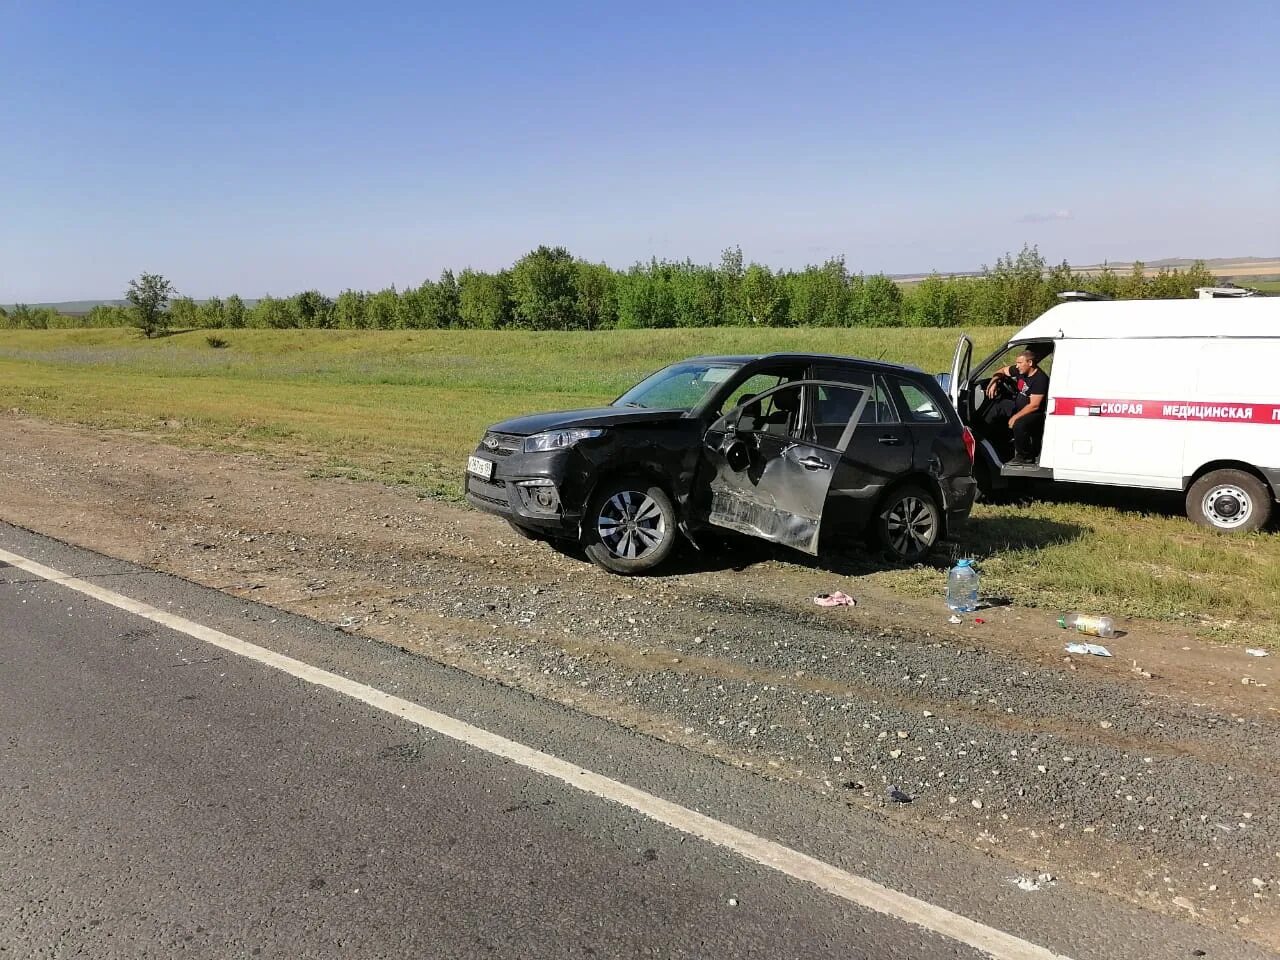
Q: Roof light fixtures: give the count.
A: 2